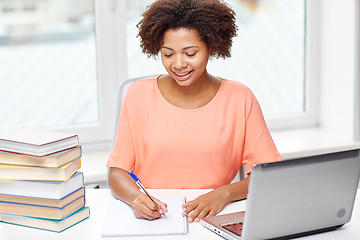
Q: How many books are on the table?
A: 7